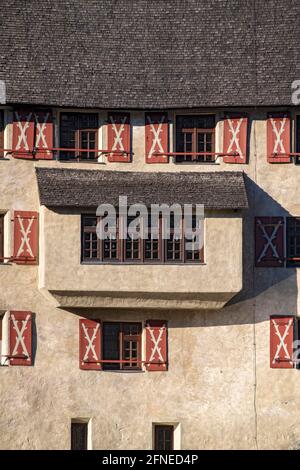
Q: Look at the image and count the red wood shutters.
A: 12